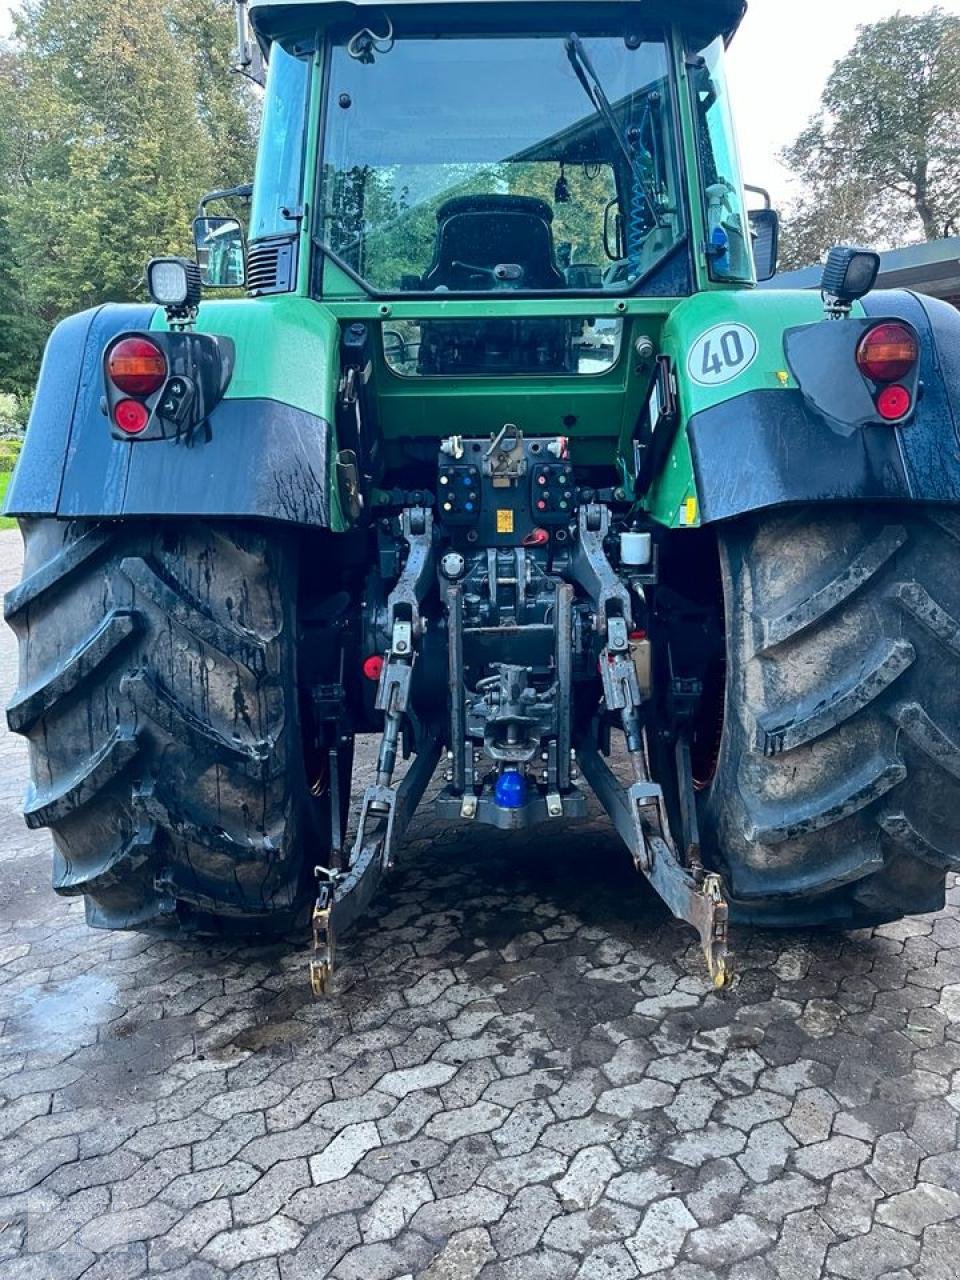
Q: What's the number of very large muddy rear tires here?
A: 2